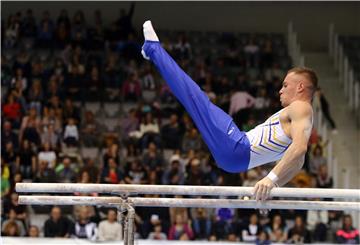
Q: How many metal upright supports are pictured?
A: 2